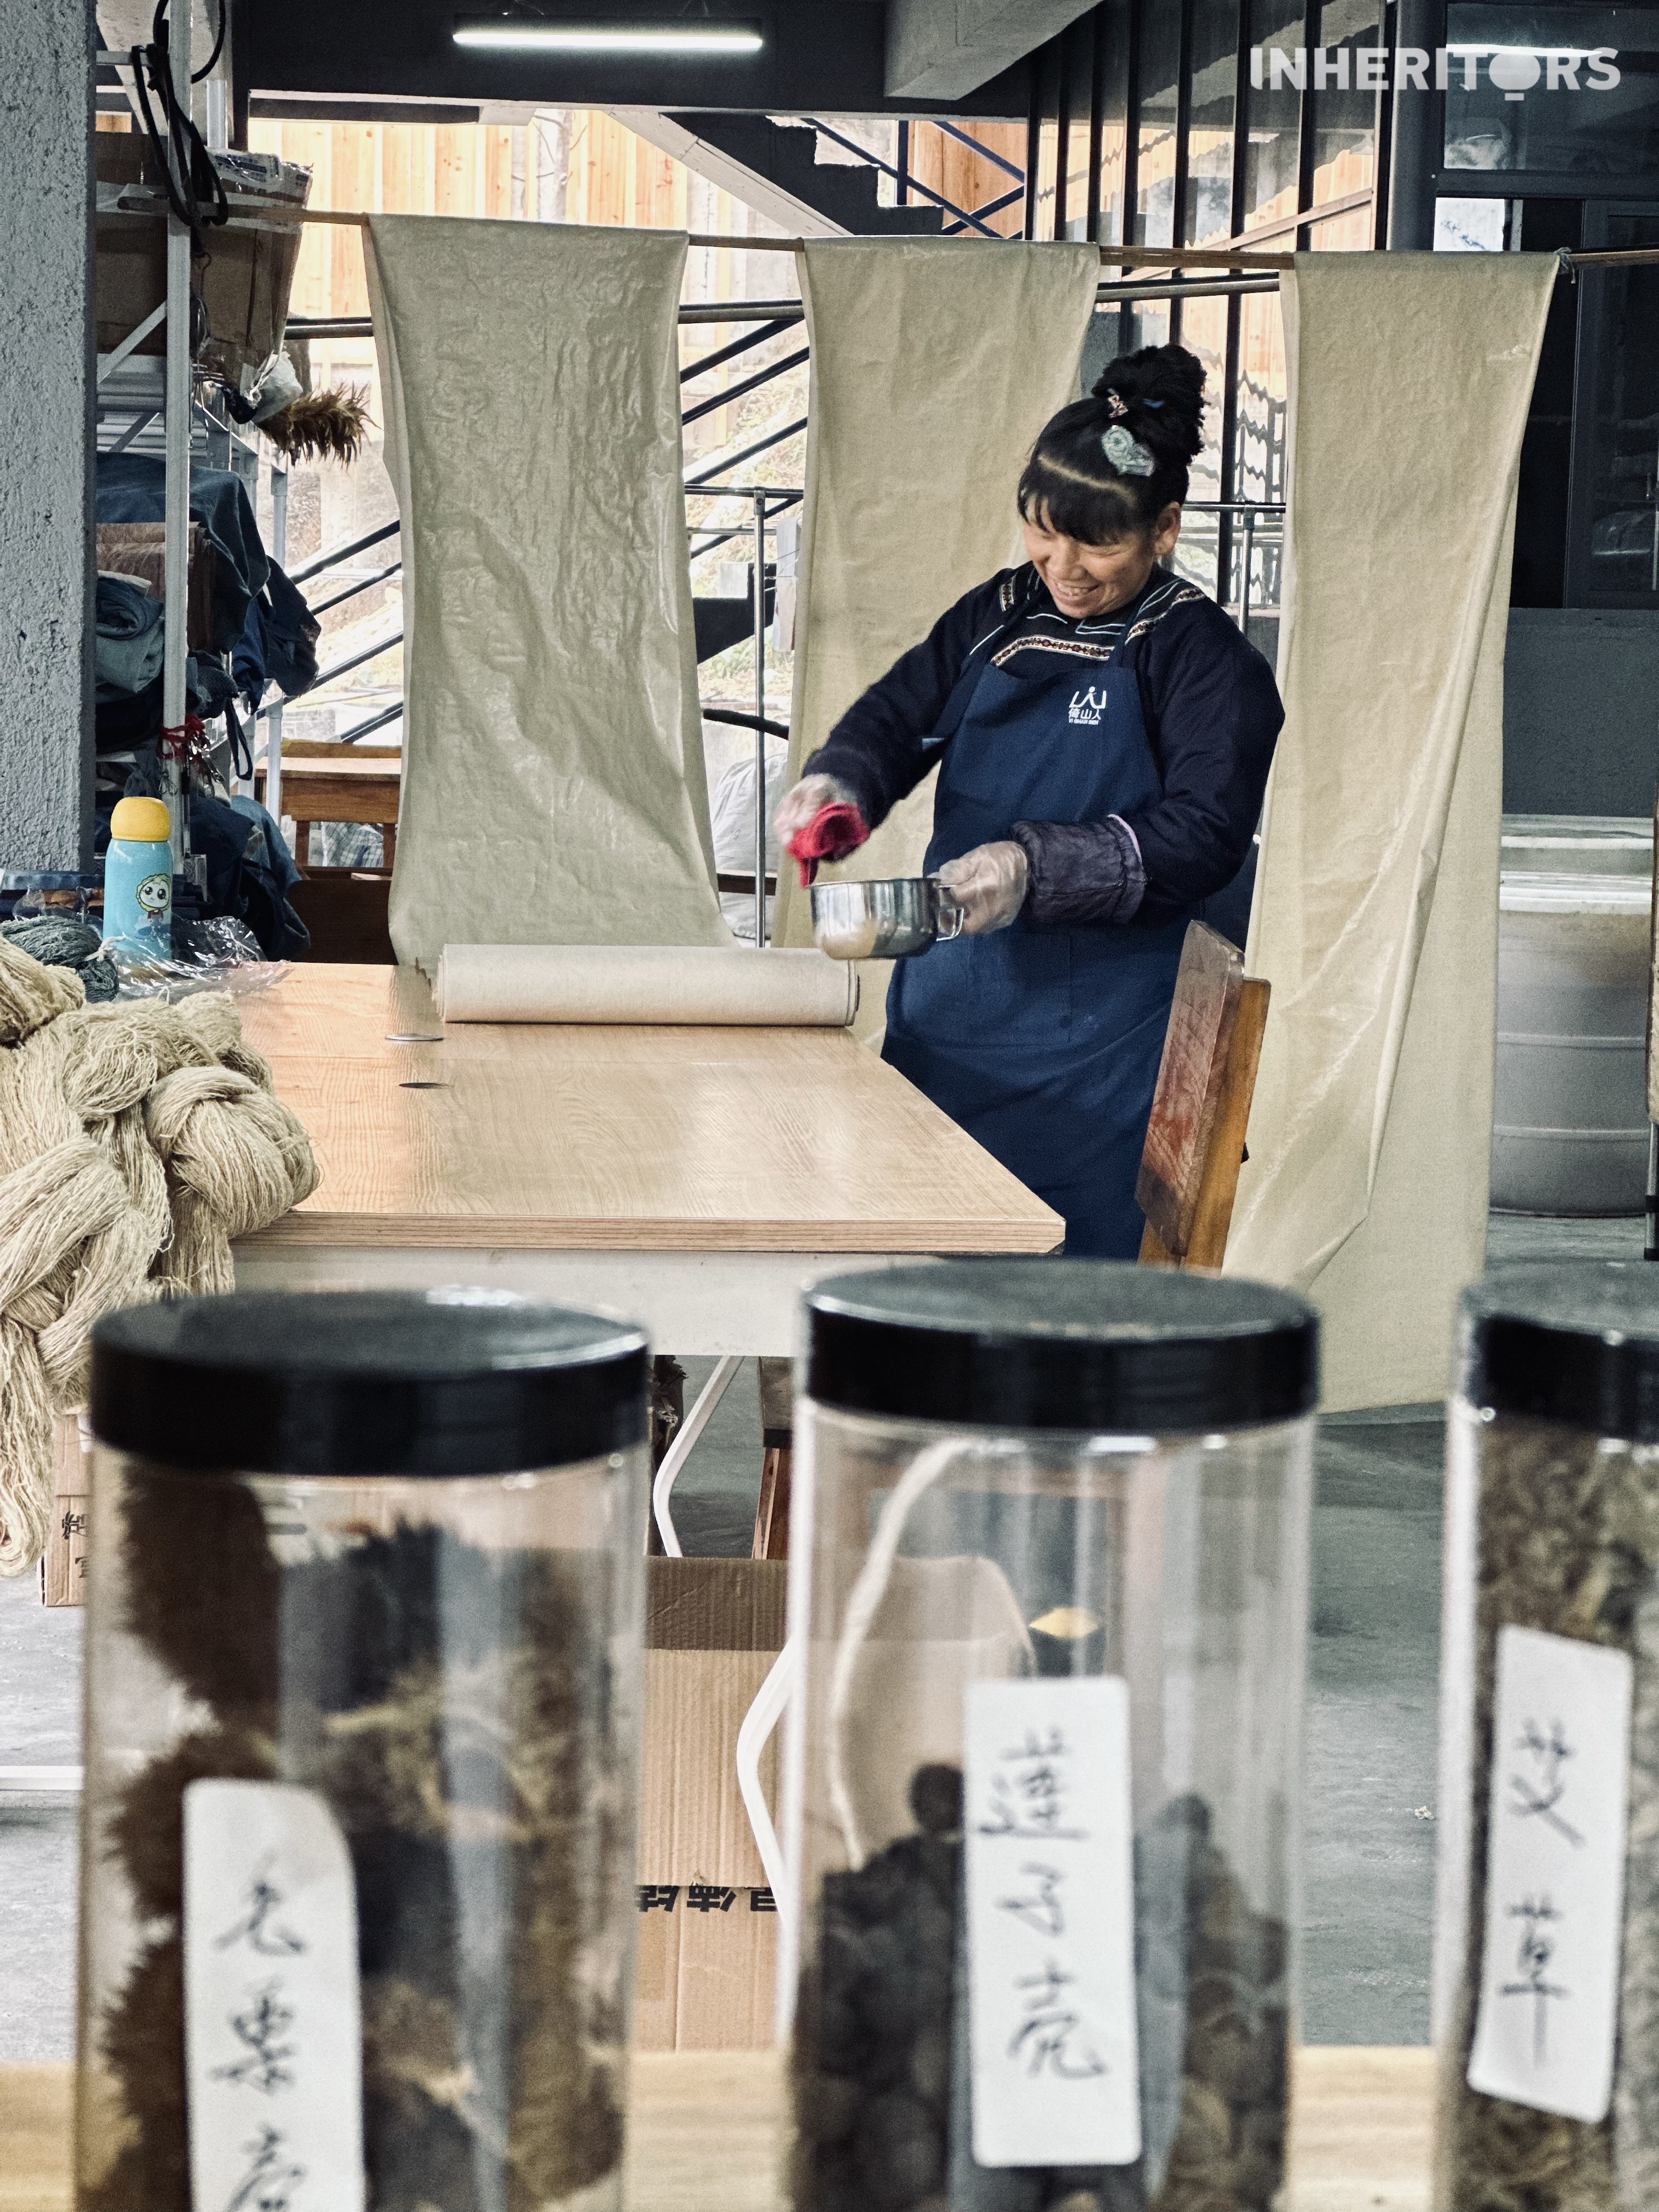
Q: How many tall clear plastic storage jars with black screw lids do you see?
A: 3